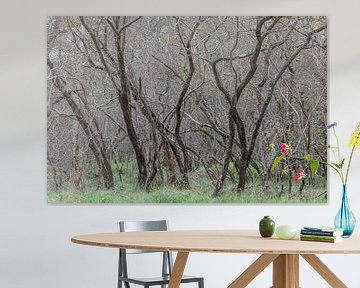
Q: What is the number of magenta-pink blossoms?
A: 2